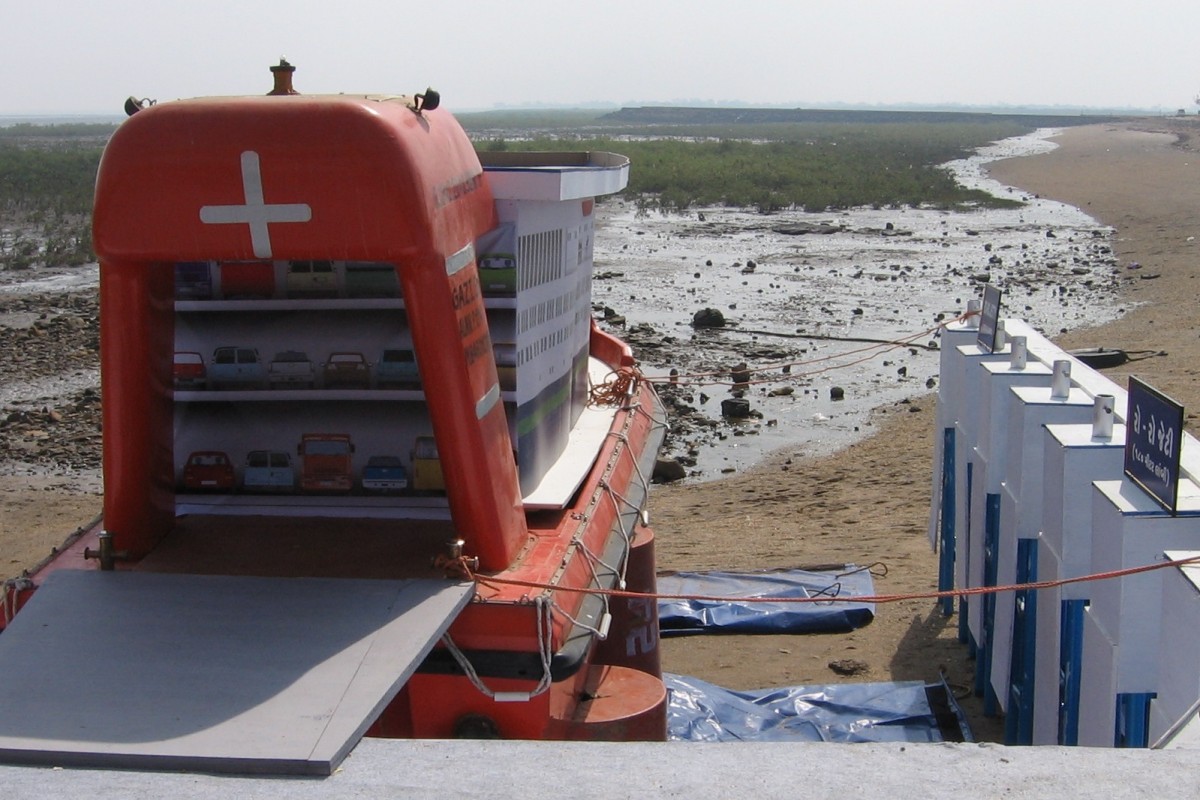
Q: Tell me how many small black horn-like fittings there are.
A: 2